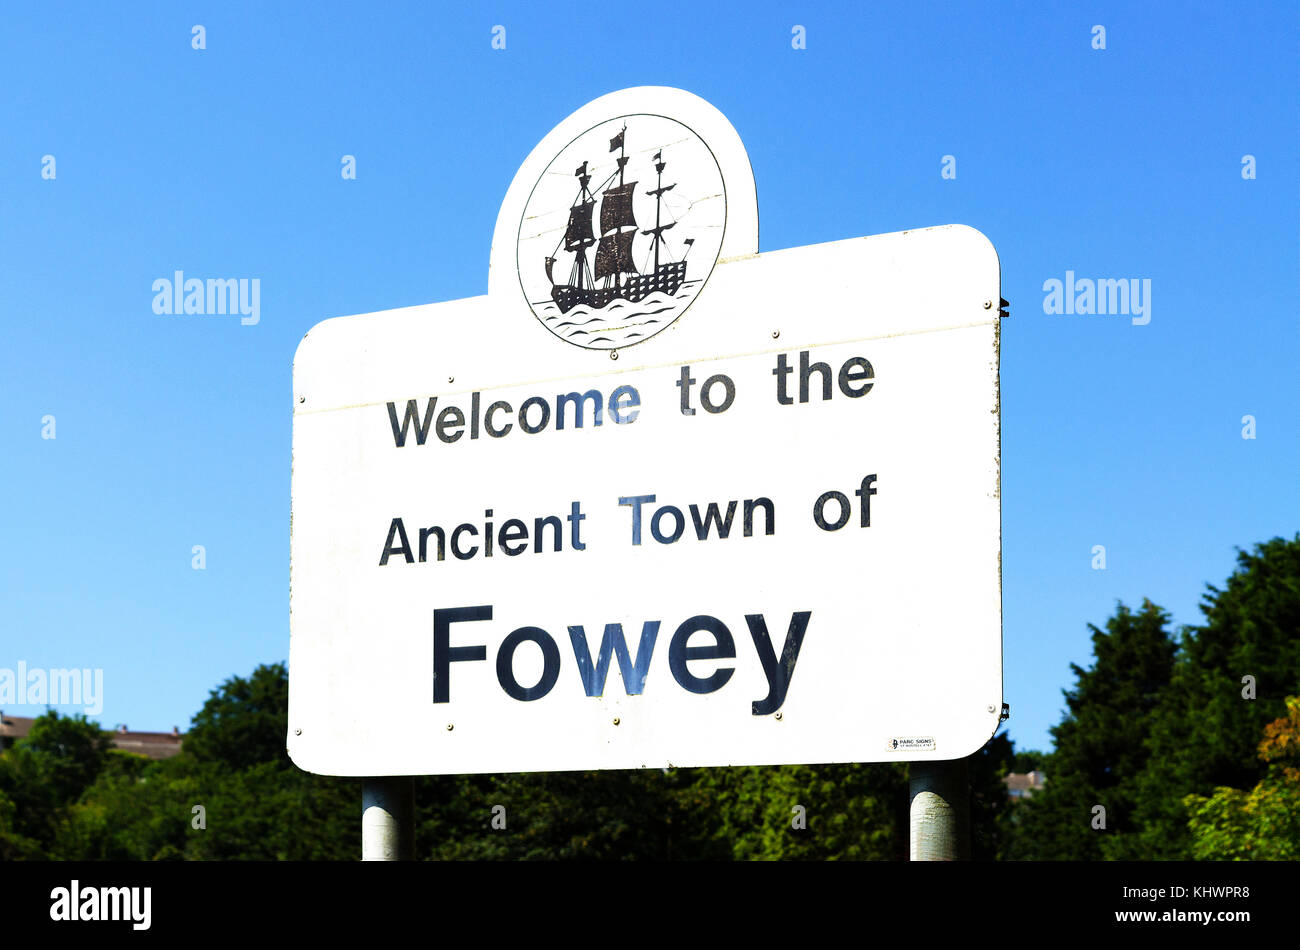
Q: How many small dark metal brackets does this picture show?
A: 2